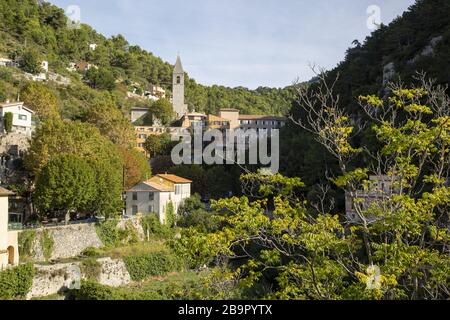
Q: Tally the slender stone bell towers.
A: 1